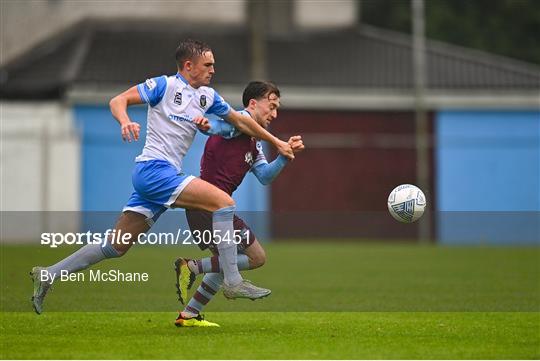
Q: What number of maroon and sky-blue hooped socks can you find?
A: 2